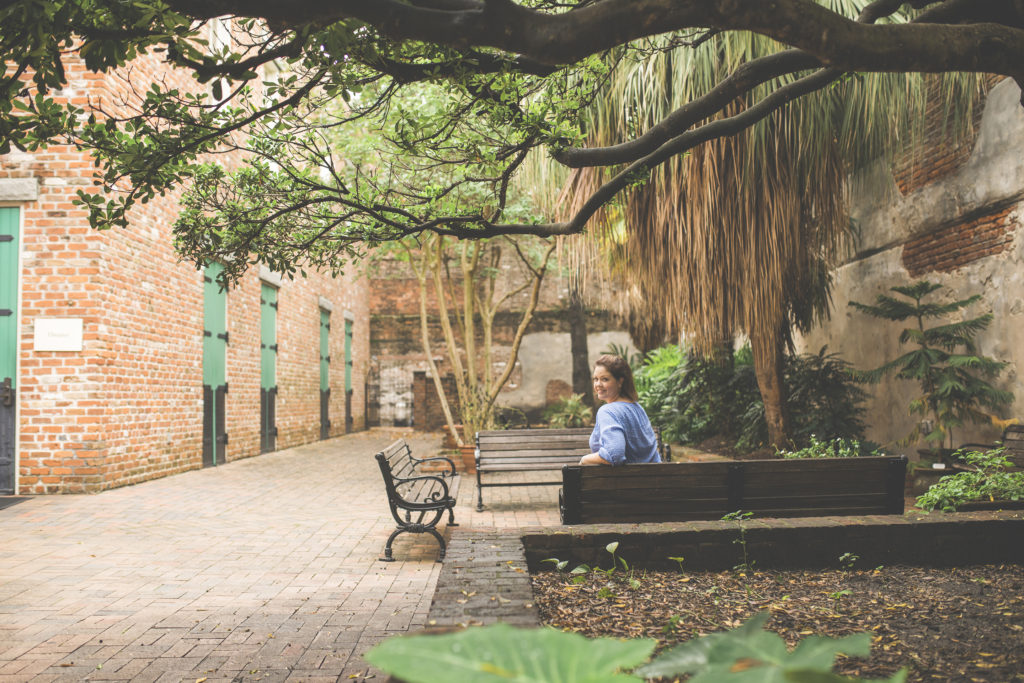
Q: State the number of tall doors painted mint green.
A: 5